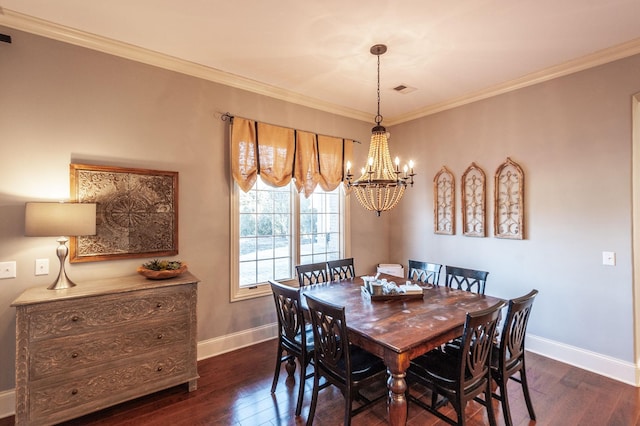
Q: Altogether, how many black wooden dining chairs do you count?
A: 8